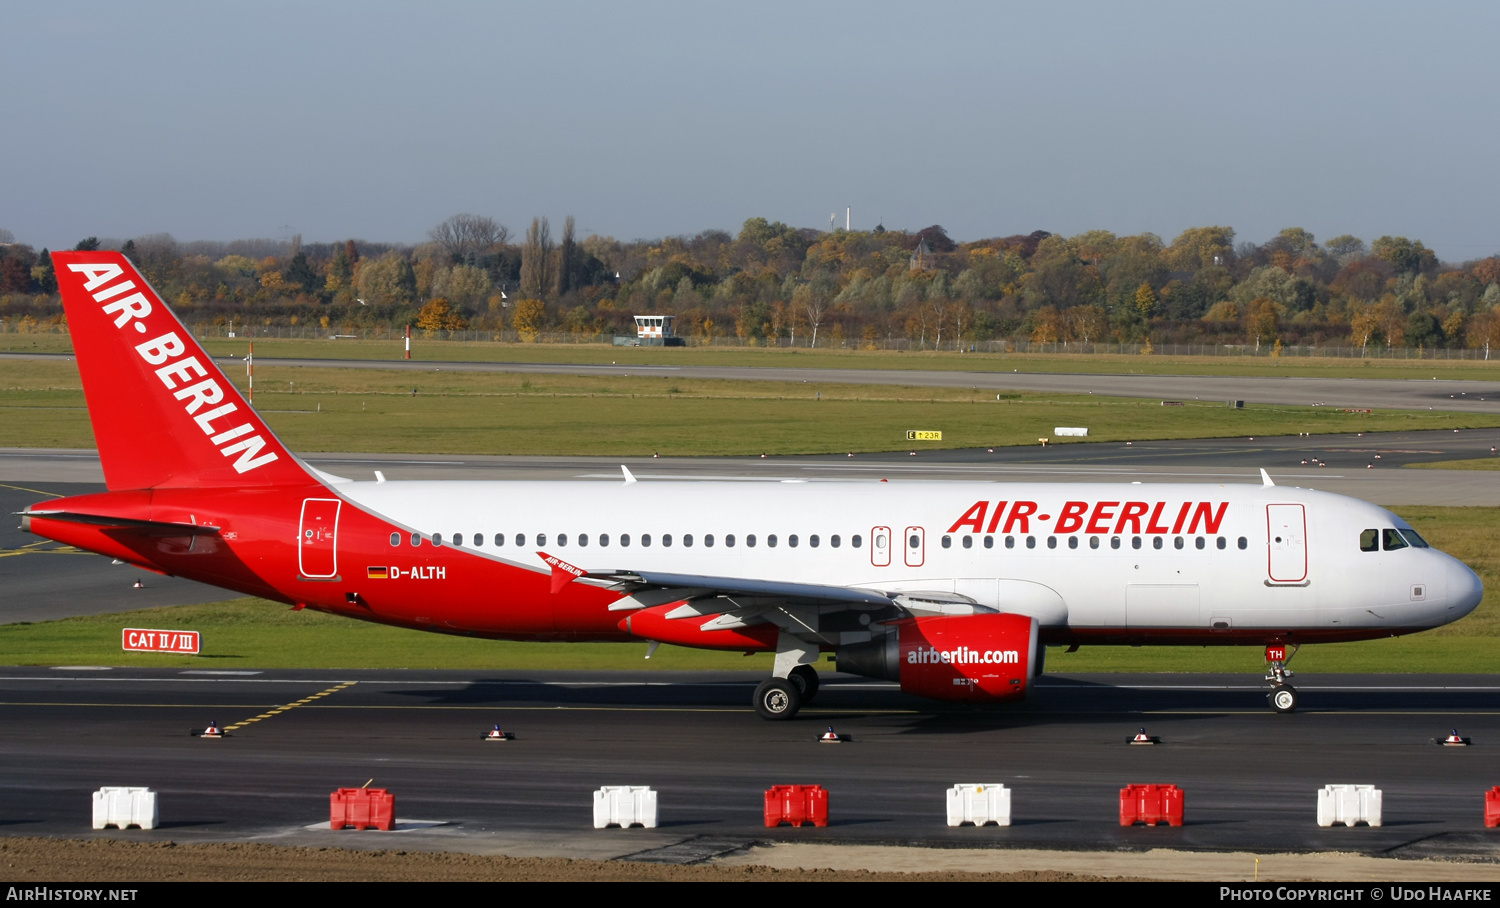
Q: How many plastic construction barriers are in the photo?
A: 8